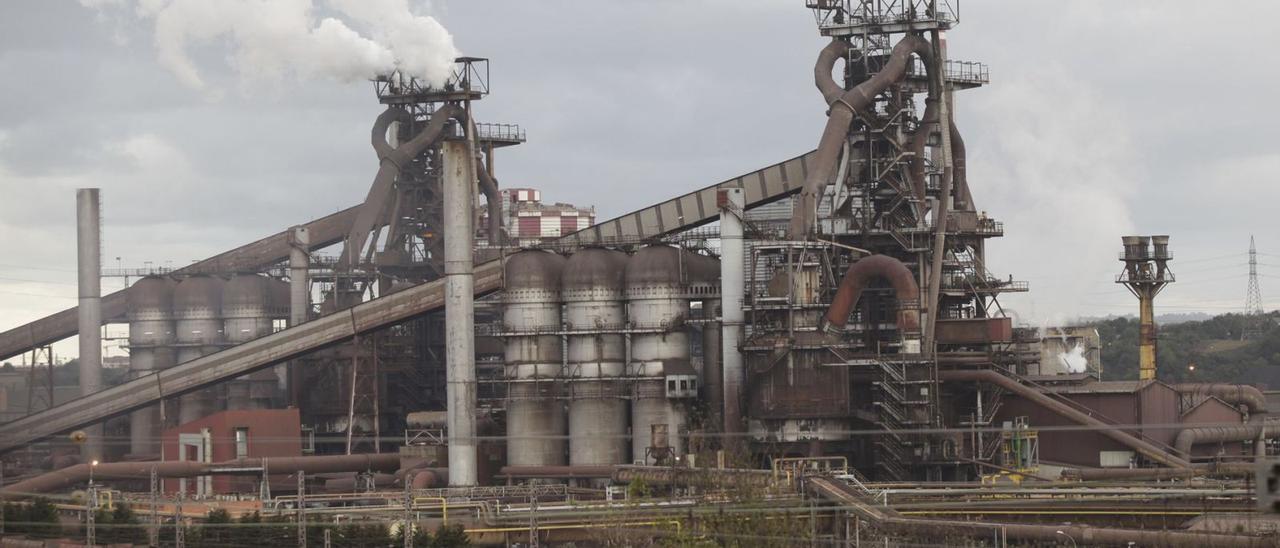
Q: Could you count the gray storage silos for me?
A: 6